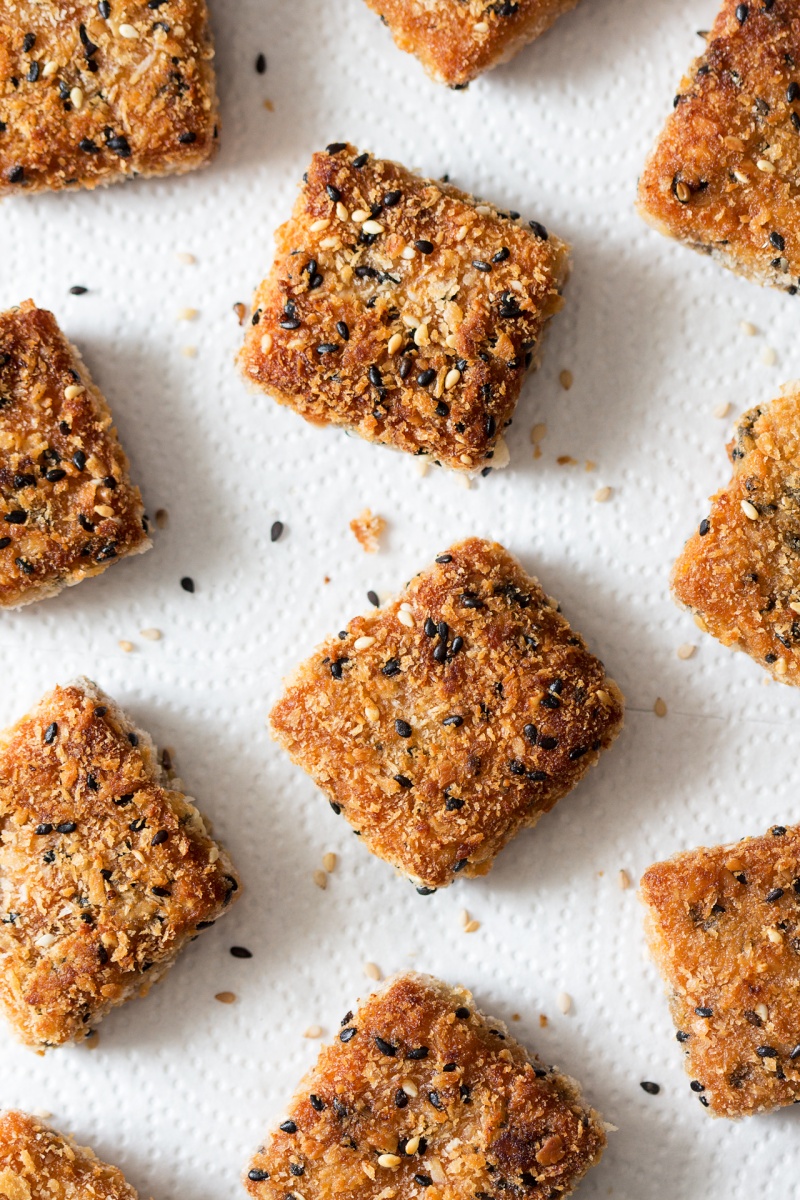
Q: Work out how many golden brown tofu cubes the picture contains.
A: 11